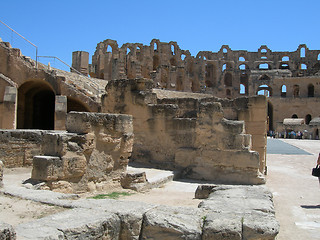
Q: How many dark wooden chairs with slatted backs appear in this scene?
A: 0